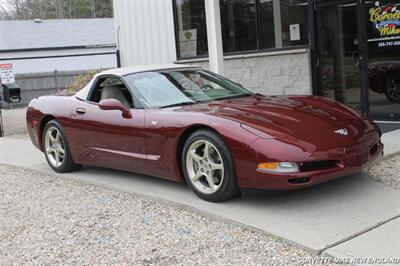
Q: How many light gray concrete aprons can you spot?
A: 1